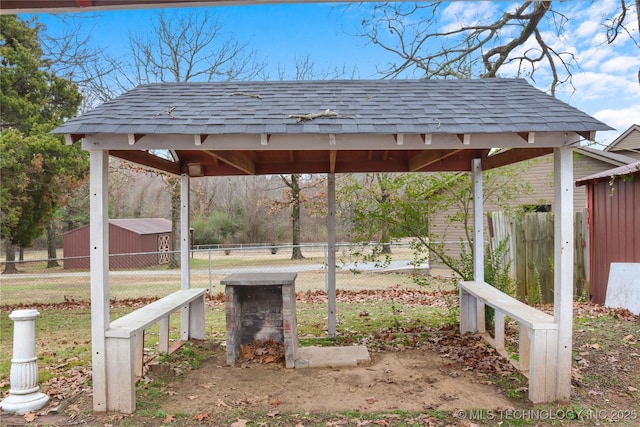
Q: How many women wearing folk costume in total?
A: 0